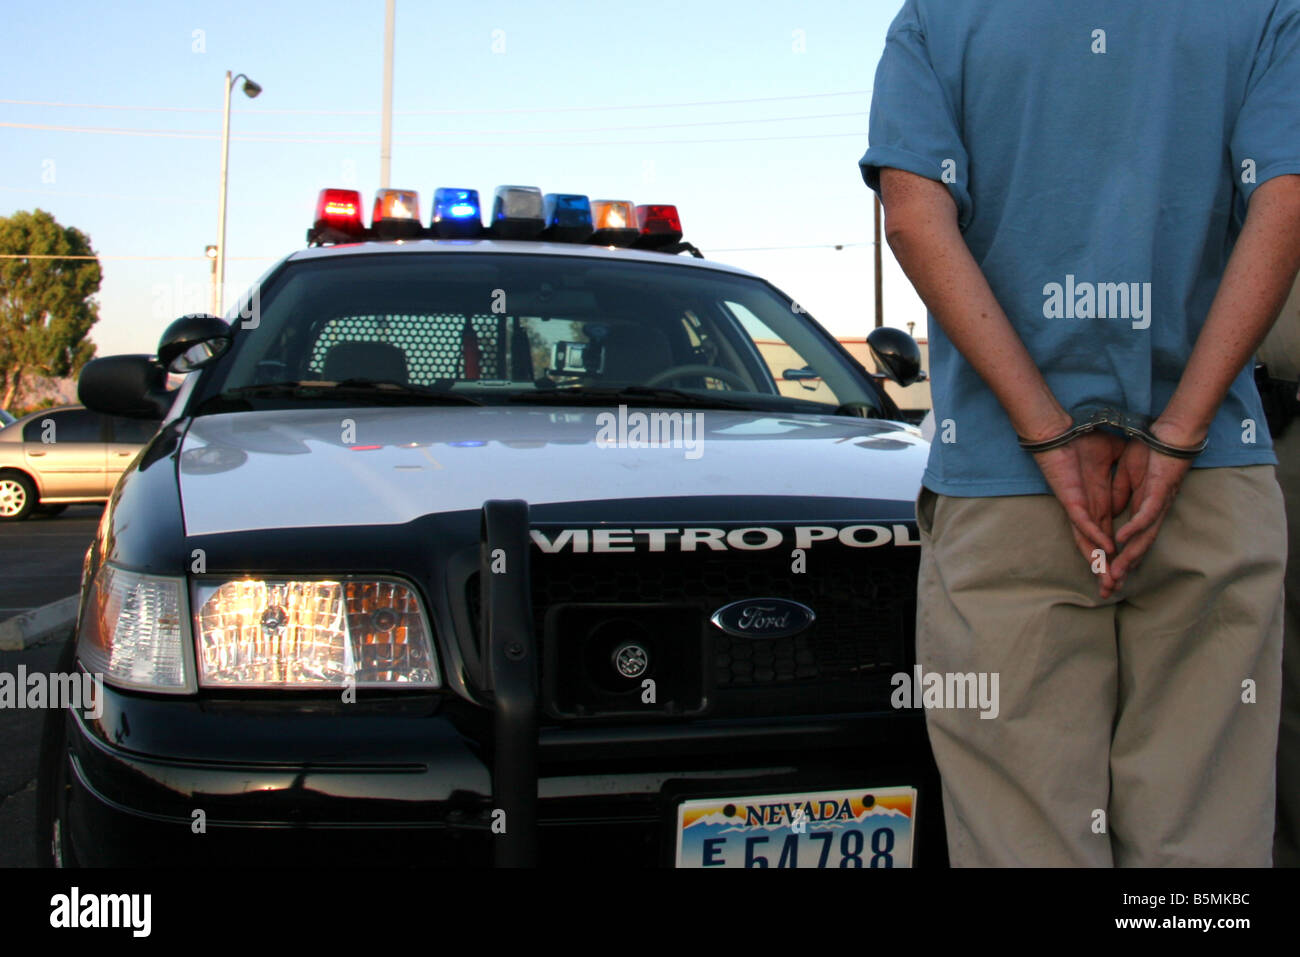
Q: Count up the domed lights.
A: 7